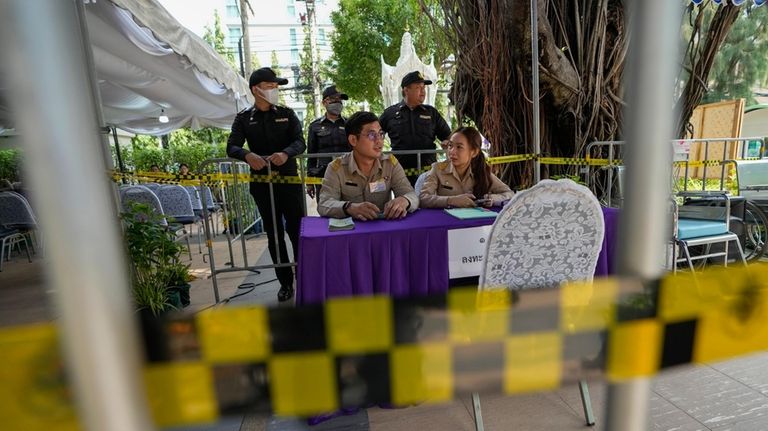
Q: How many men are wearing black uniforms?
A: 3